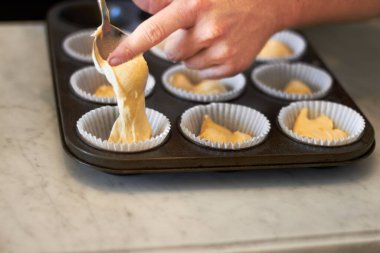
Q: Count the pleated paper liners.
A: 9